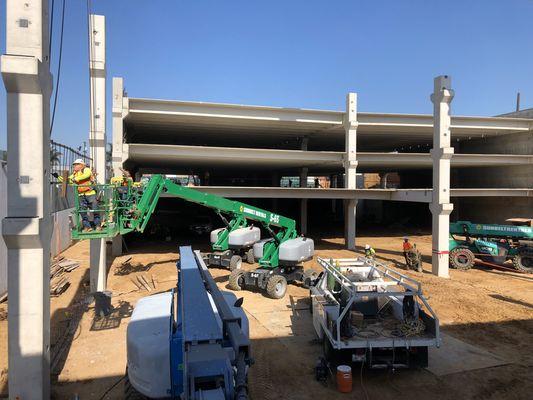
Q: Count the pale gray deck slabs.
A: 3